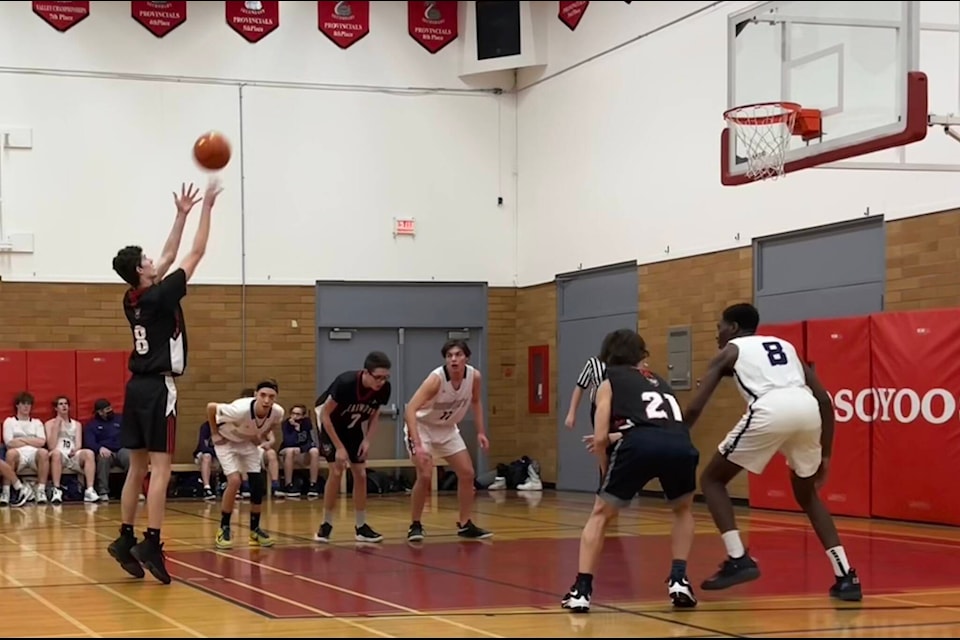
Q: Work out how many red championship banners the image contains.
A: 6